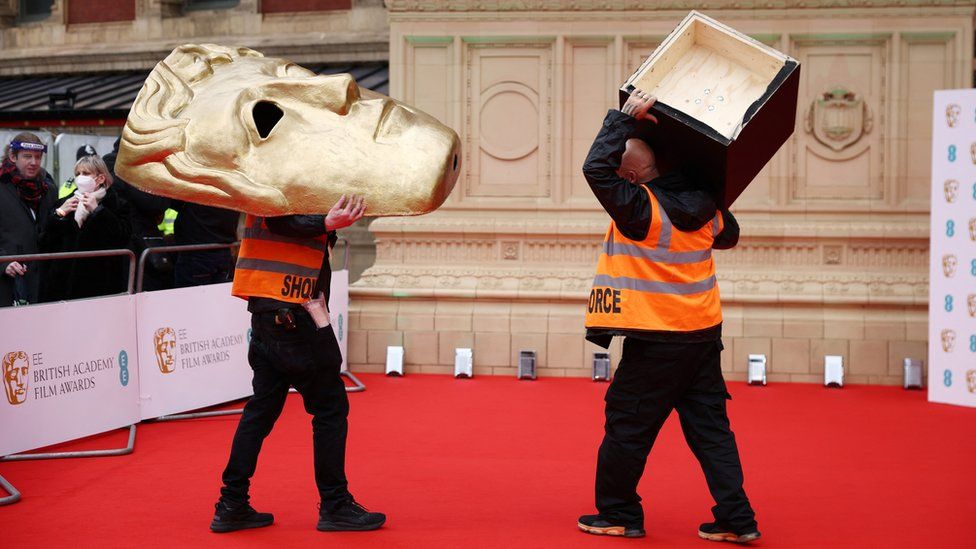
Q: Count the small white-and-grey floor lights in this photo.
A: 7